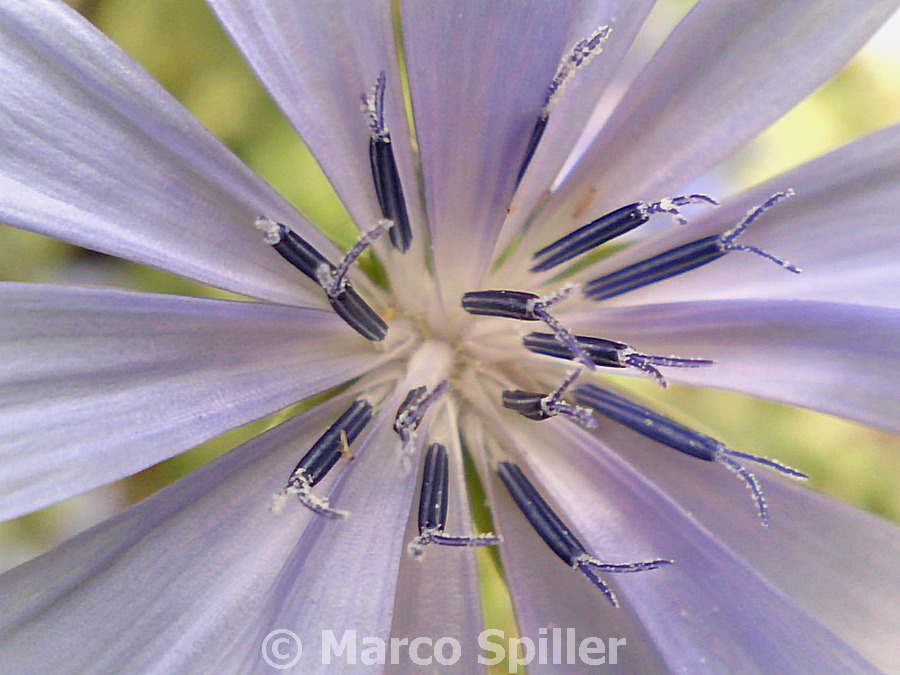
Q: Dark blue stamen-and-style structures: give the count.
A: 14